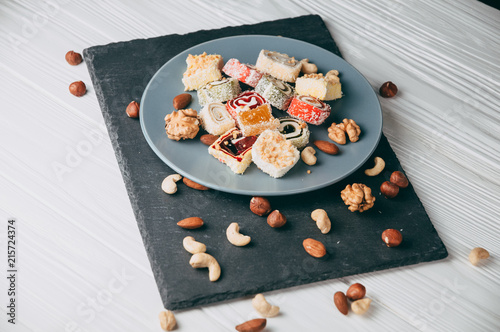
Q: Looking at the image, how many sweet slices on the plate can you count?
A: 13